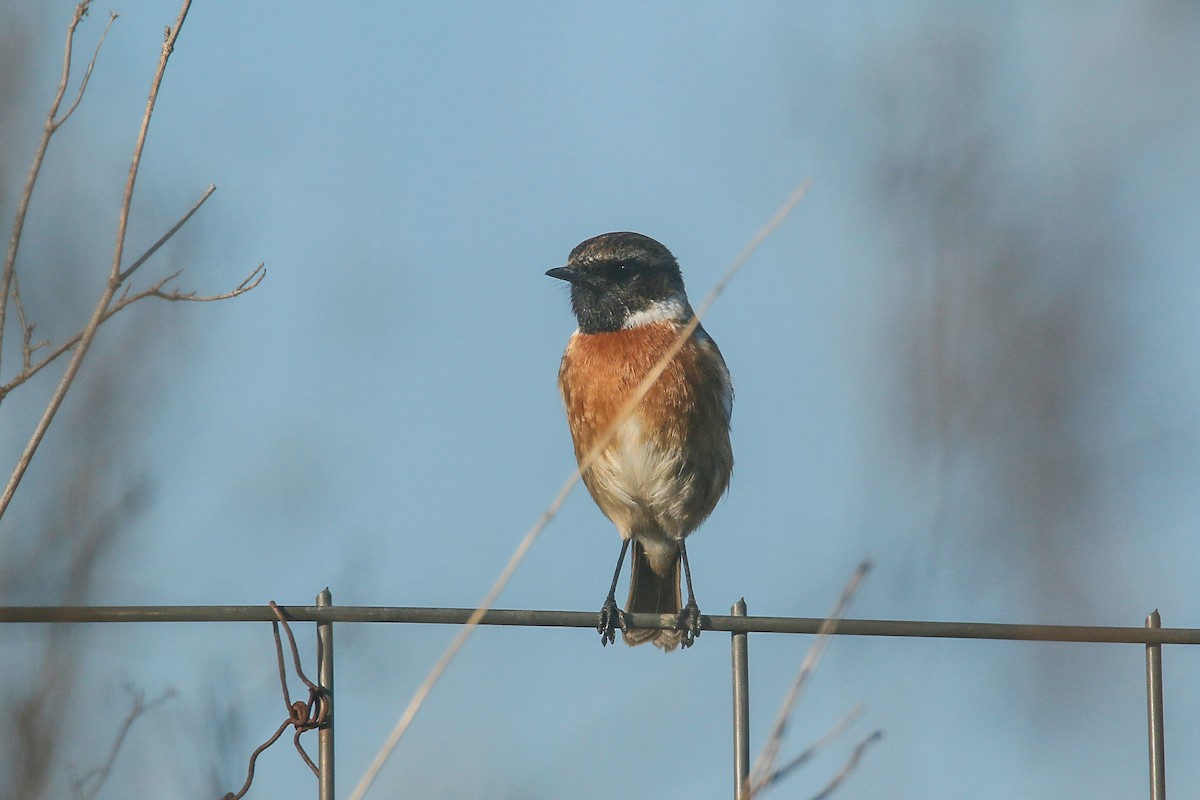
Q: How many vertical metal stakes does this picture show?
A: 3